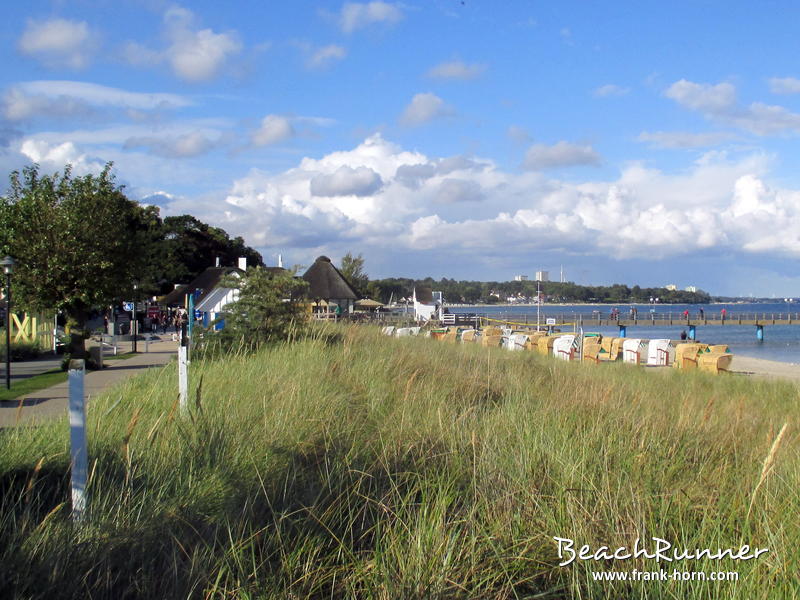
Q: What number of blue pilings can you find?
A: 3